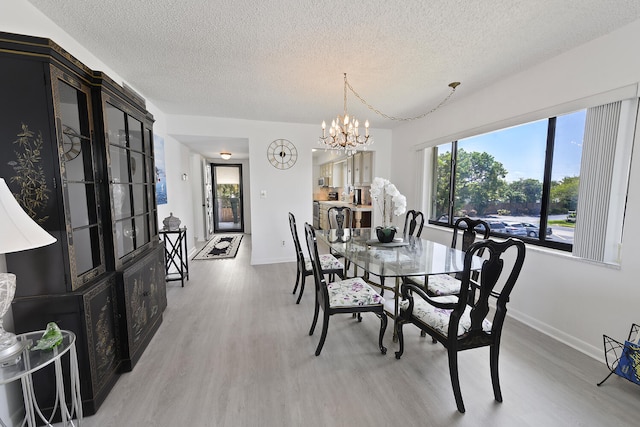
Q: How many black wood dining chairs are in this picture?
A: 6